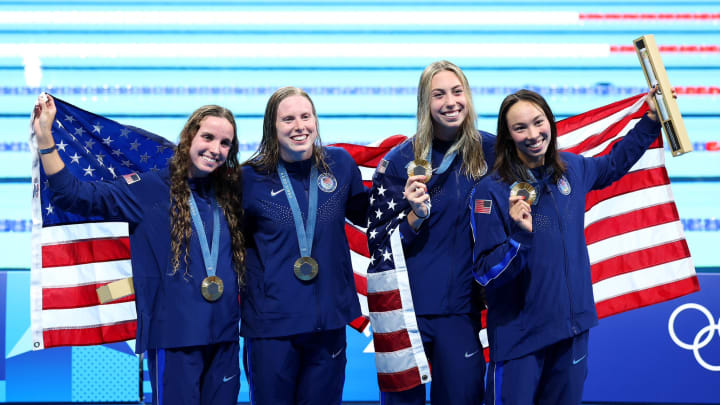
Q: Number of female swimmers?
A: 4